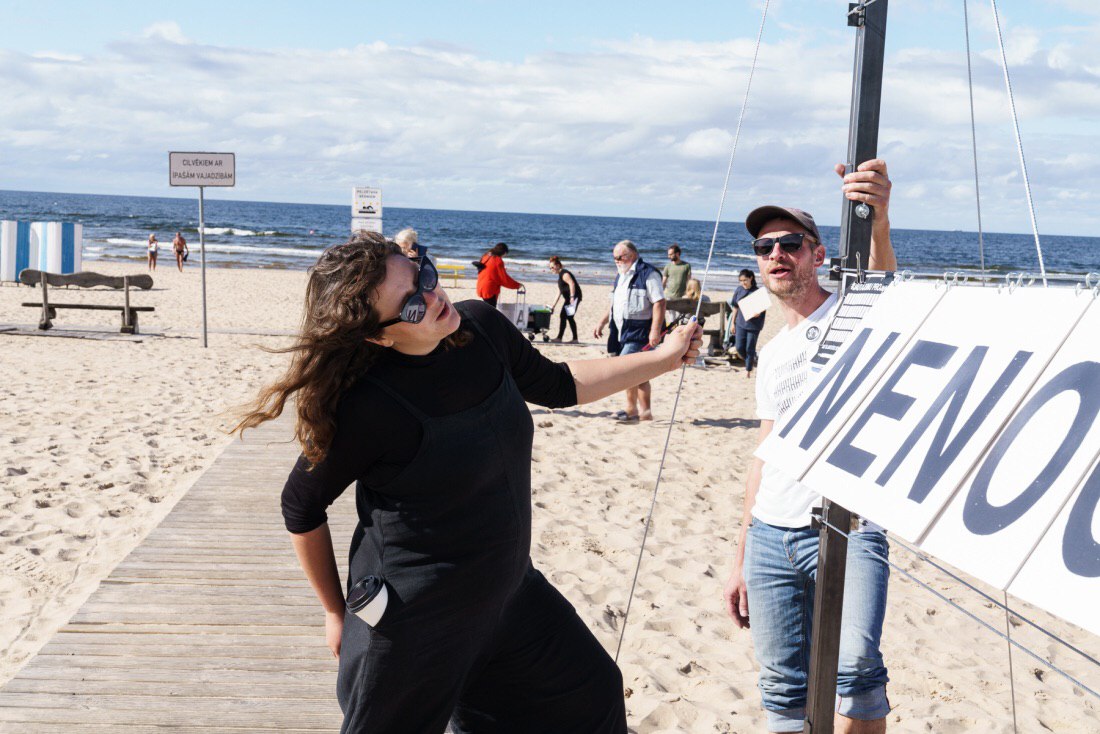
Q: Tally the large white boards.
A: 4